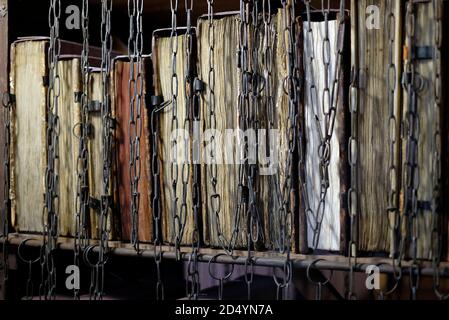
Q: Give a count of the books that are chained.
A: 10